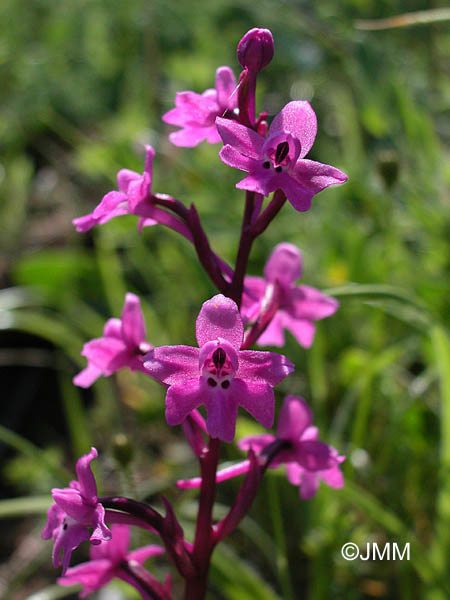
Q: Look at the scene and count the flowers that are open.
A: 9